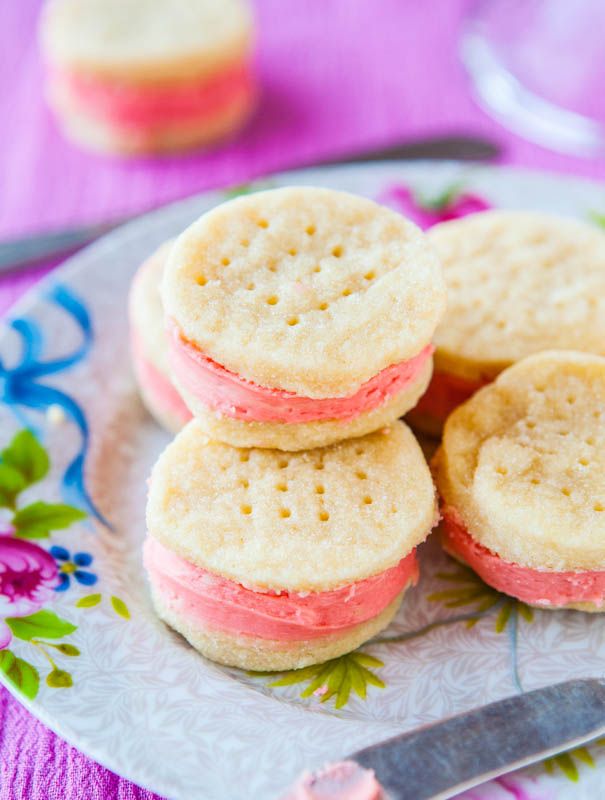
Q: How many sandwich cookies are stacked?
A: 2